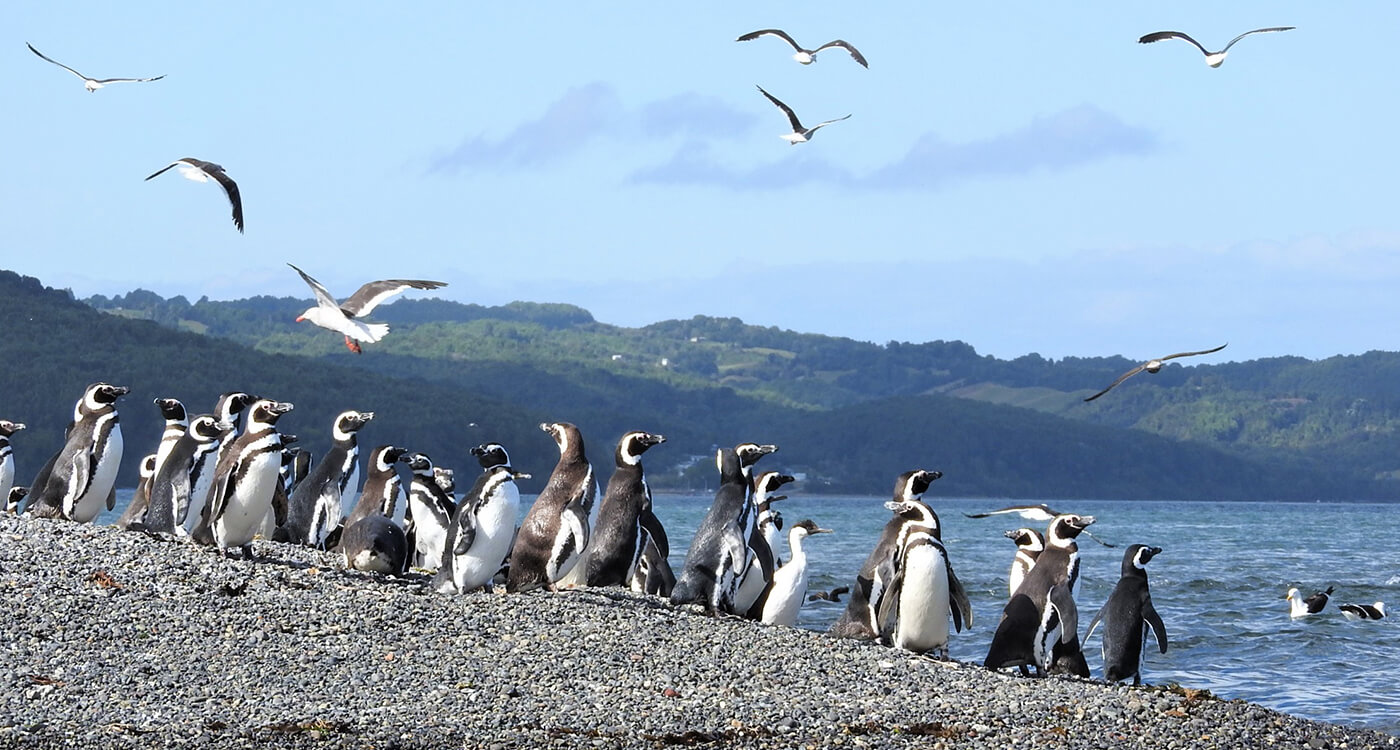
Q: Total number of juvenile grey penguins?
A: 0